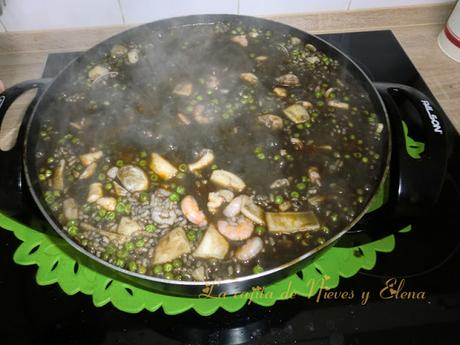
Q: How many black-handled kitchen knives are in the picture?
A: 0